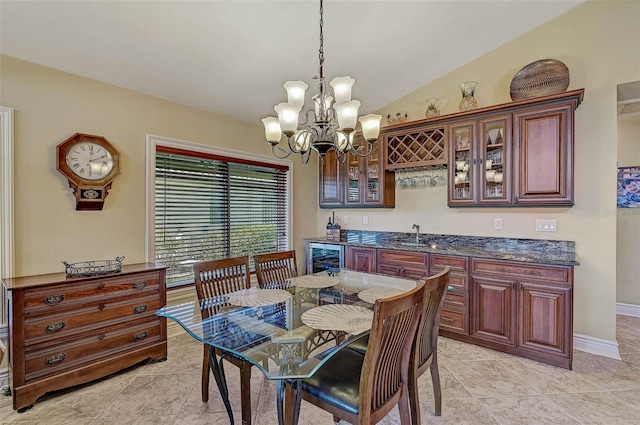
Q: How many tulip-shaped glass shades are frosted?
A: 9